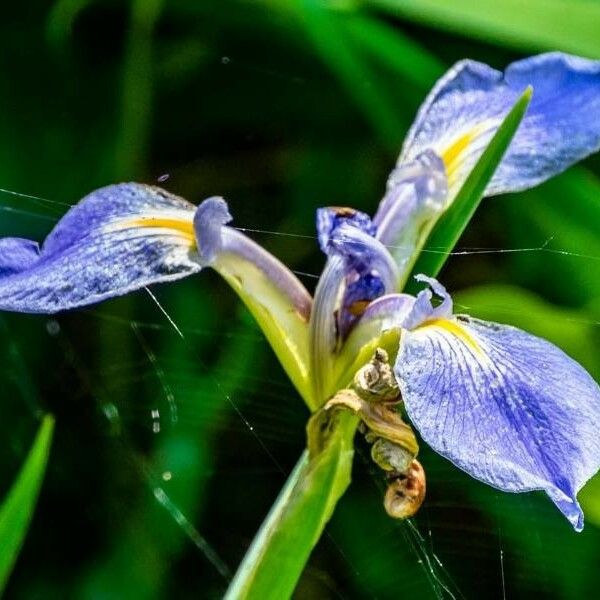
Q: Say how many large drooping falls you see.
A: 3